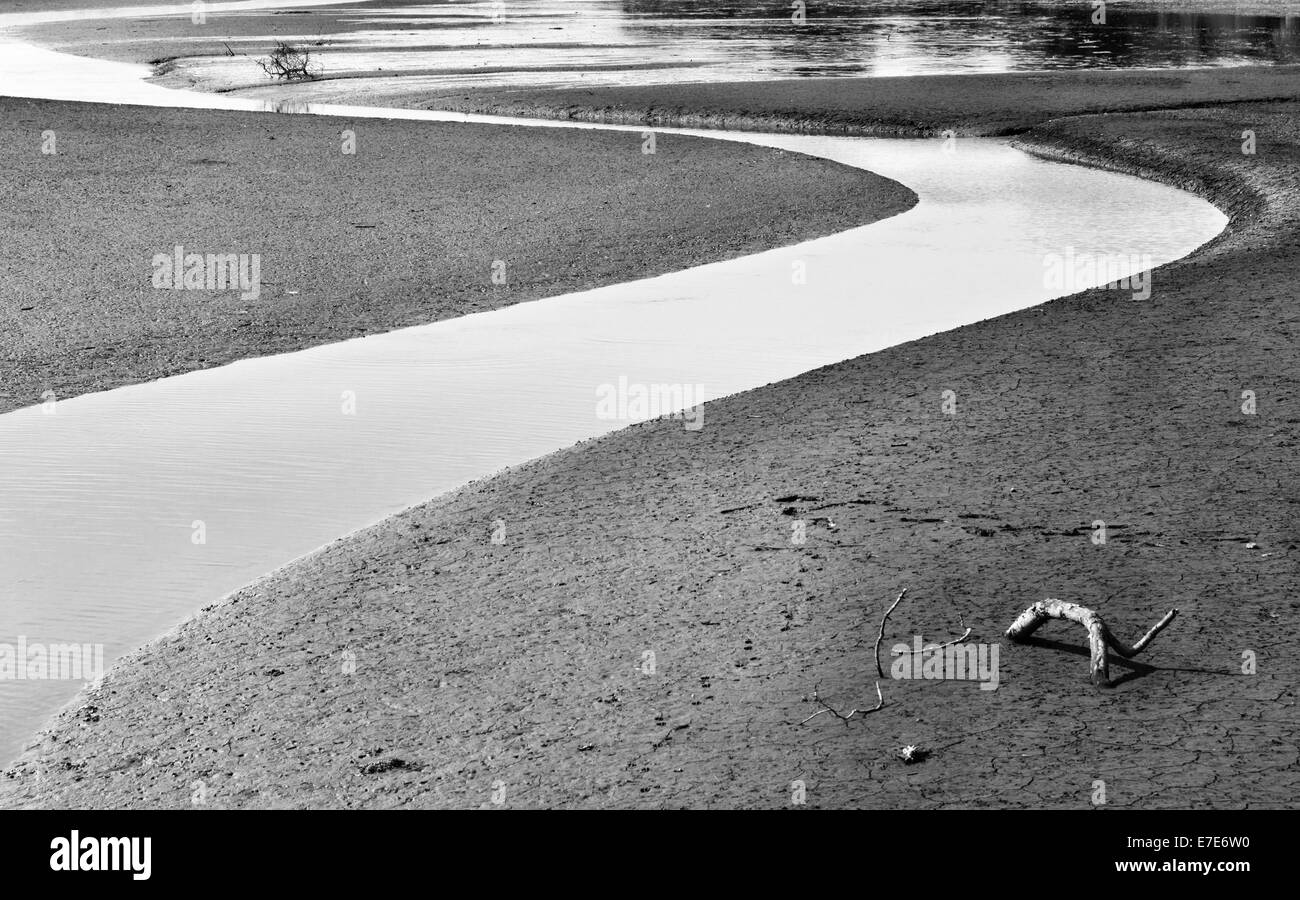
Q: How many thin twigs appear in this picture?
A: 3